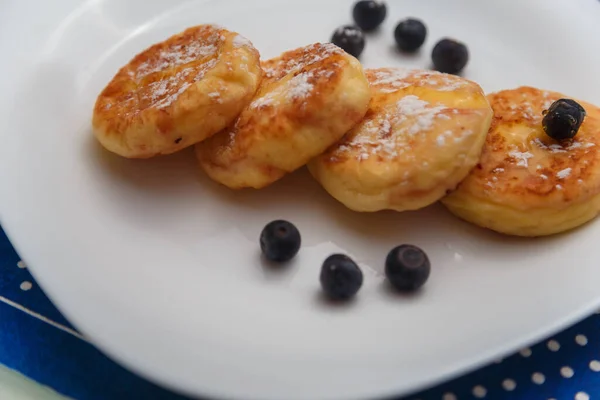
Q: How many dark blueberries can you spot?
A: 8